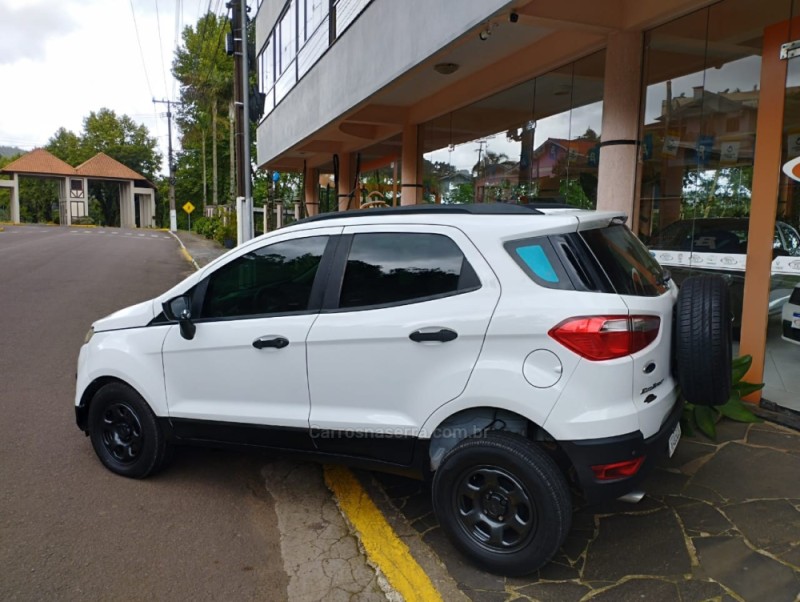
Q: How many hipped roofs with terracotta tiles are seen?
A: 2